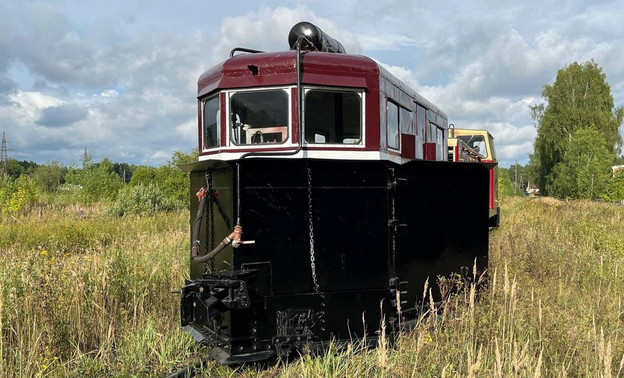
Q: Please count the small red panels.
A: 2